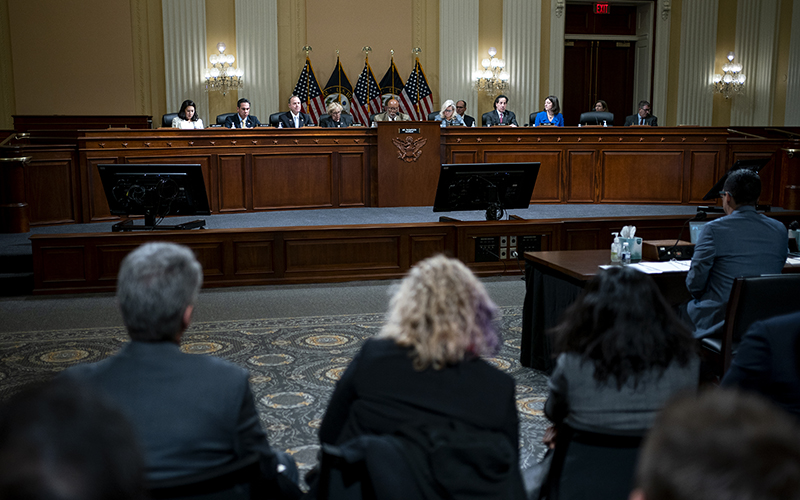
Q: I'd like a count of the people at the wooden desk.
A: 11